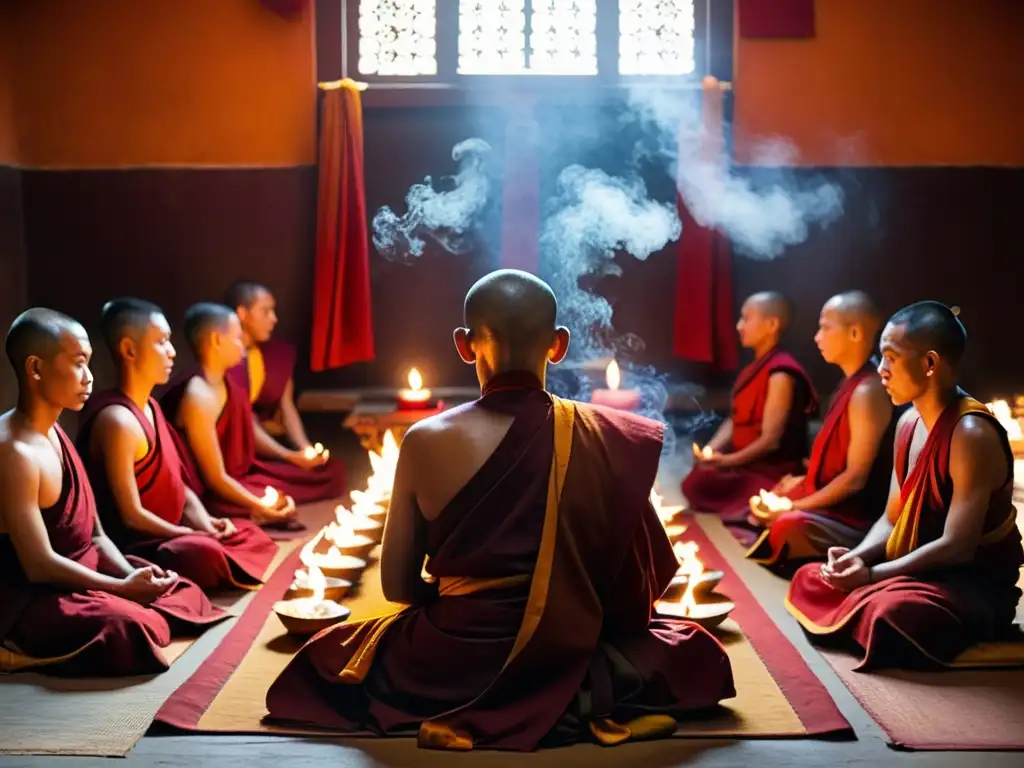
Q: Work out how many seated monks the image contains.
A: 8